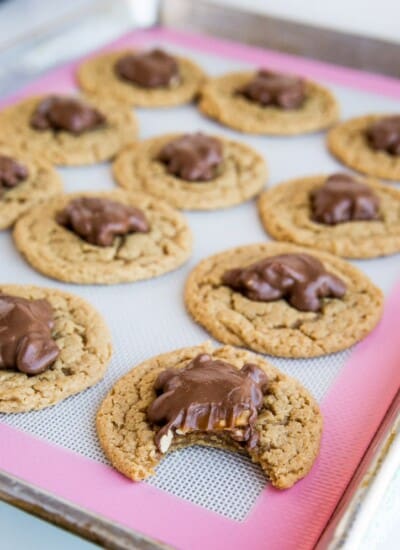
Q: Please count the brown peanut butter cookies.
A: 11